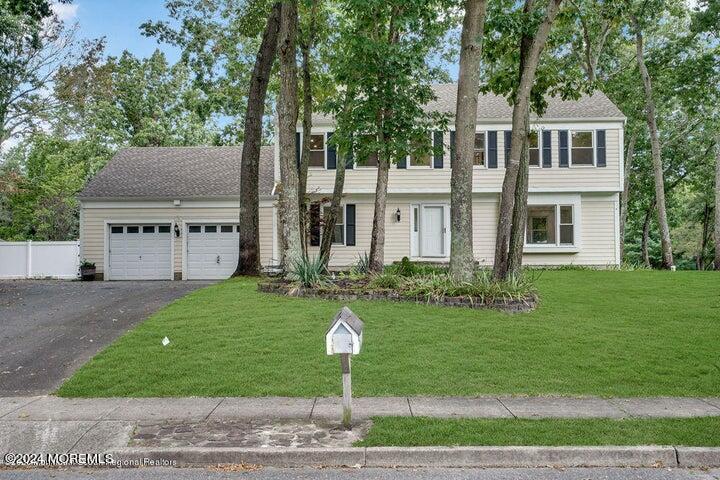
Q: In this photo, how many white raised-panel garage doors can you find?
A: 2